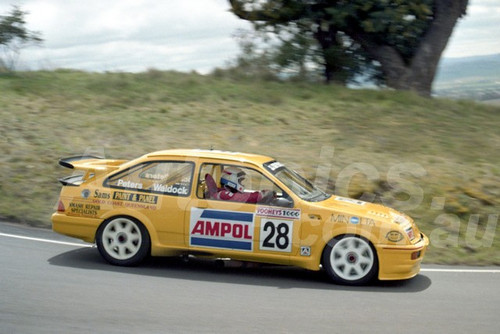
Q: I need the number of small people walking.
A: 0